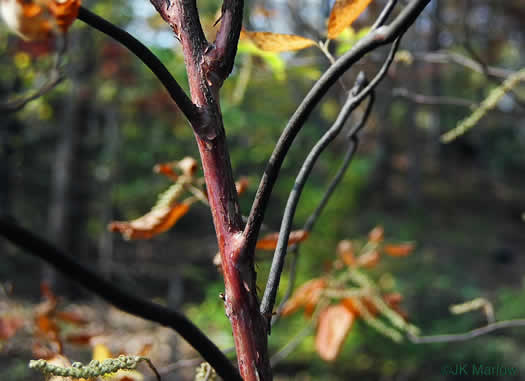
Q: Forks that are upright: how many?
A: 0